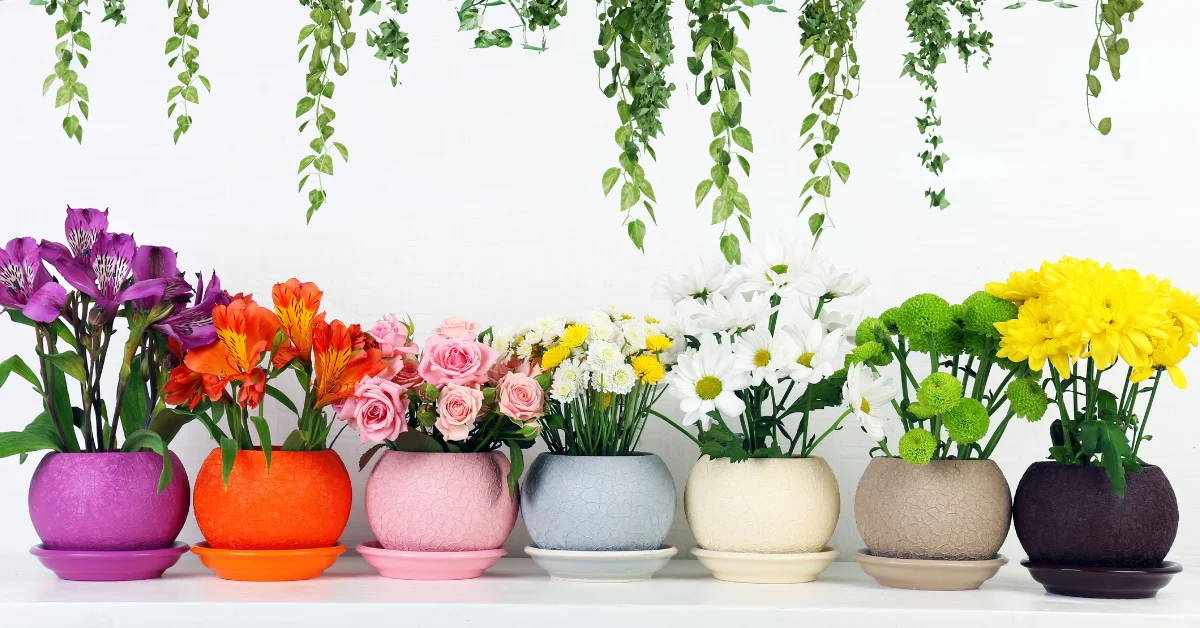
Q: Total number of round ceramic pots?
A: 7